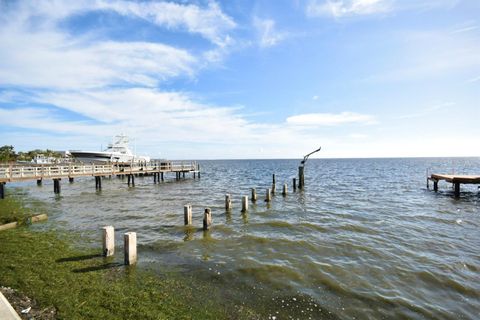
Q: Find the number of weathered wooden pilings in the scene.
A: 12